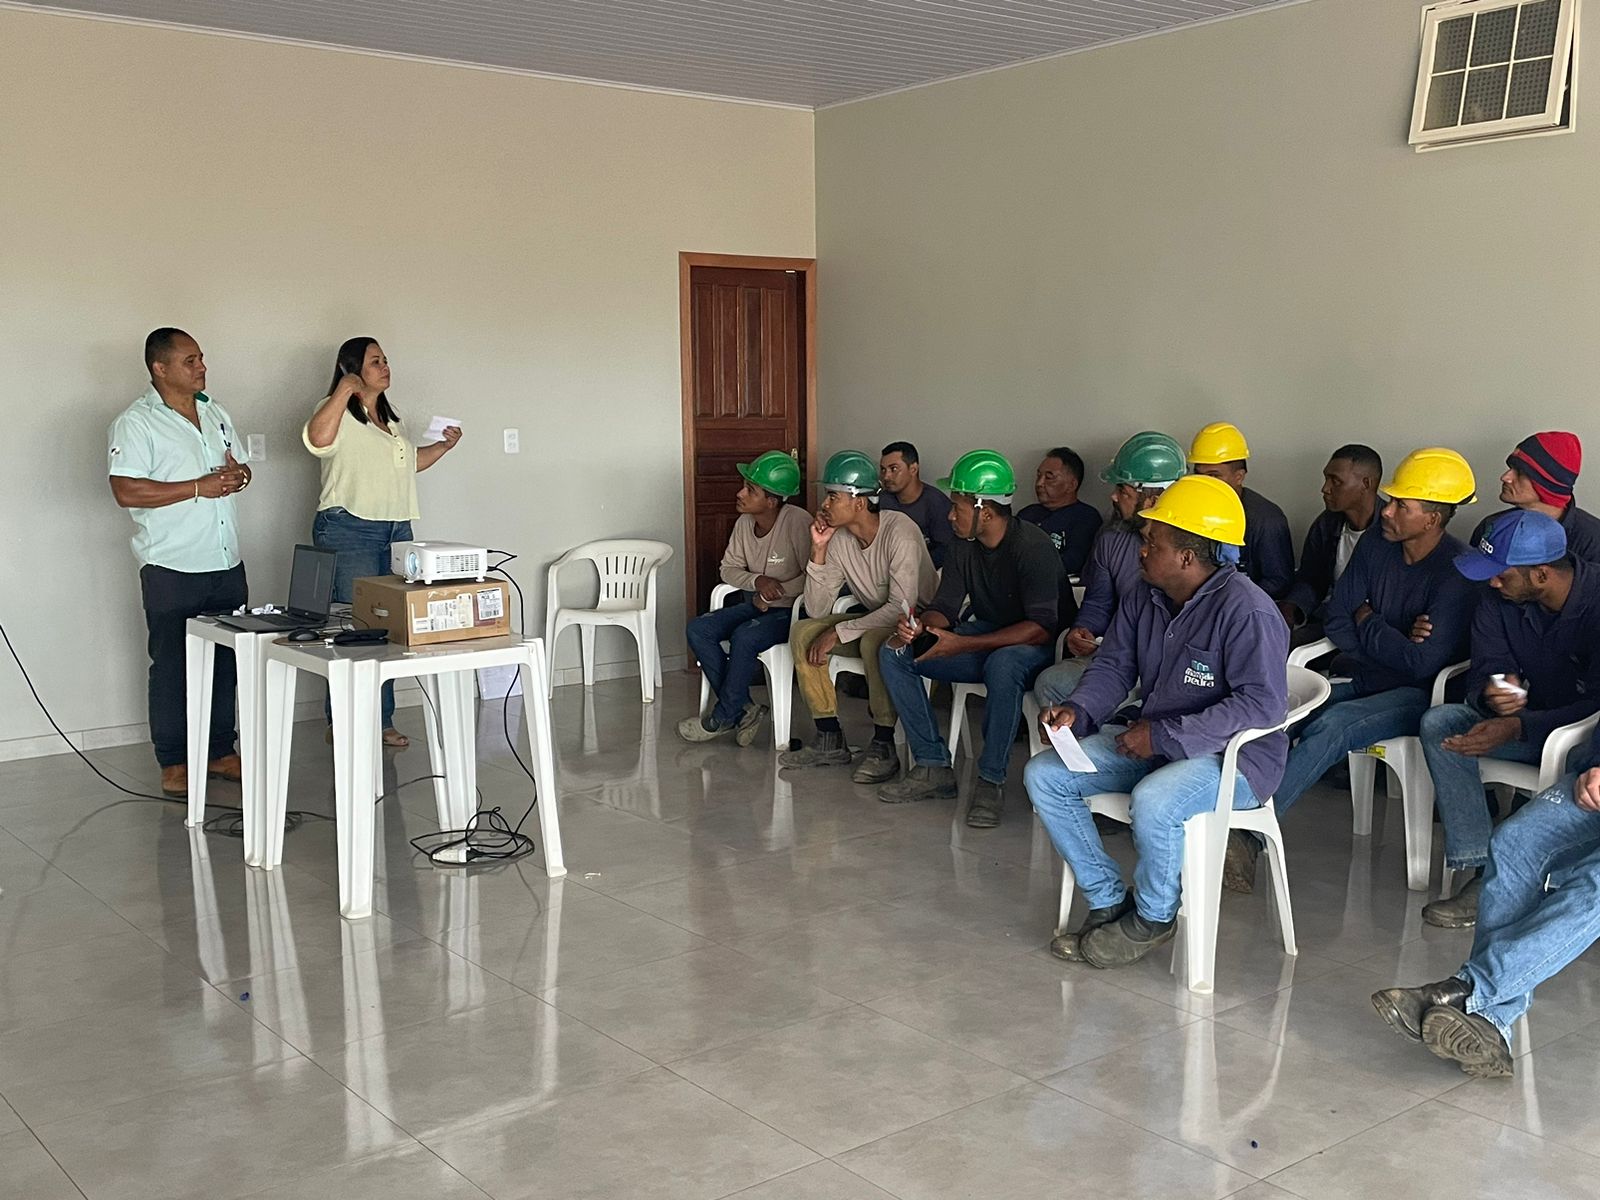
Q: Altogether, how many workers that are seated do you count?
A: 13